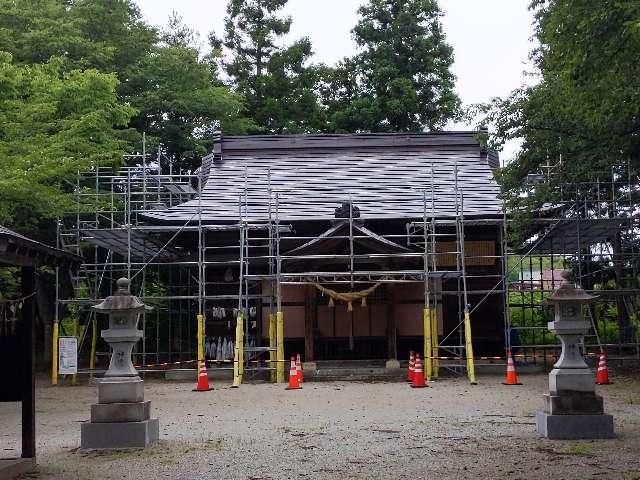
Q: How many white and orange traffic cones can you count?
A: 7